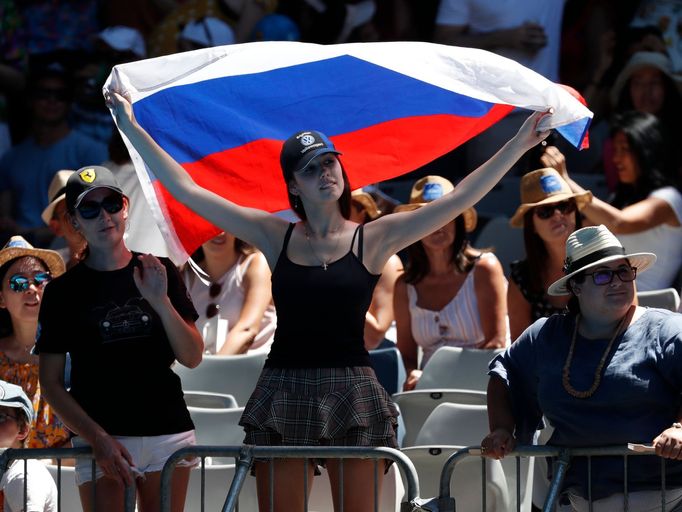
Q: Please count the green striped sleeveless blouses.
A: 0